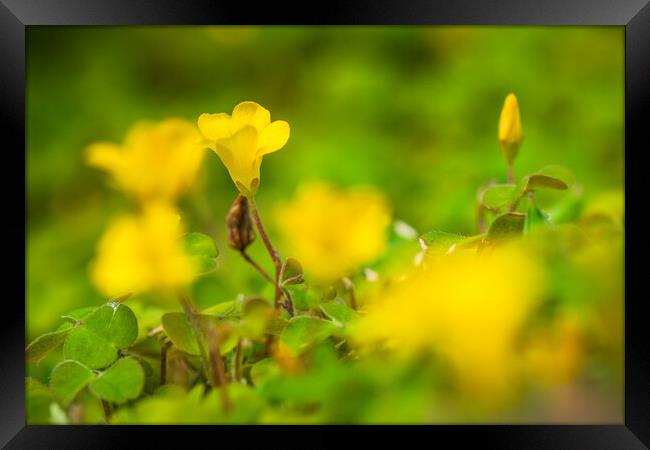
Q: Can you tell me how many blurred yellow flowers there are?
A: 4